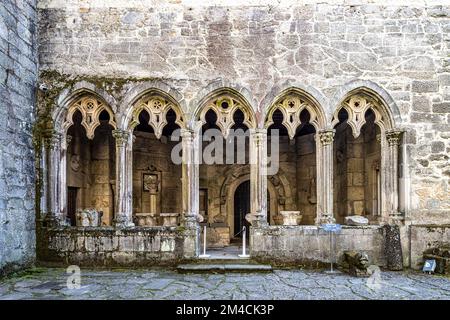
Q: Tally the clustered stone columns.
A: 6